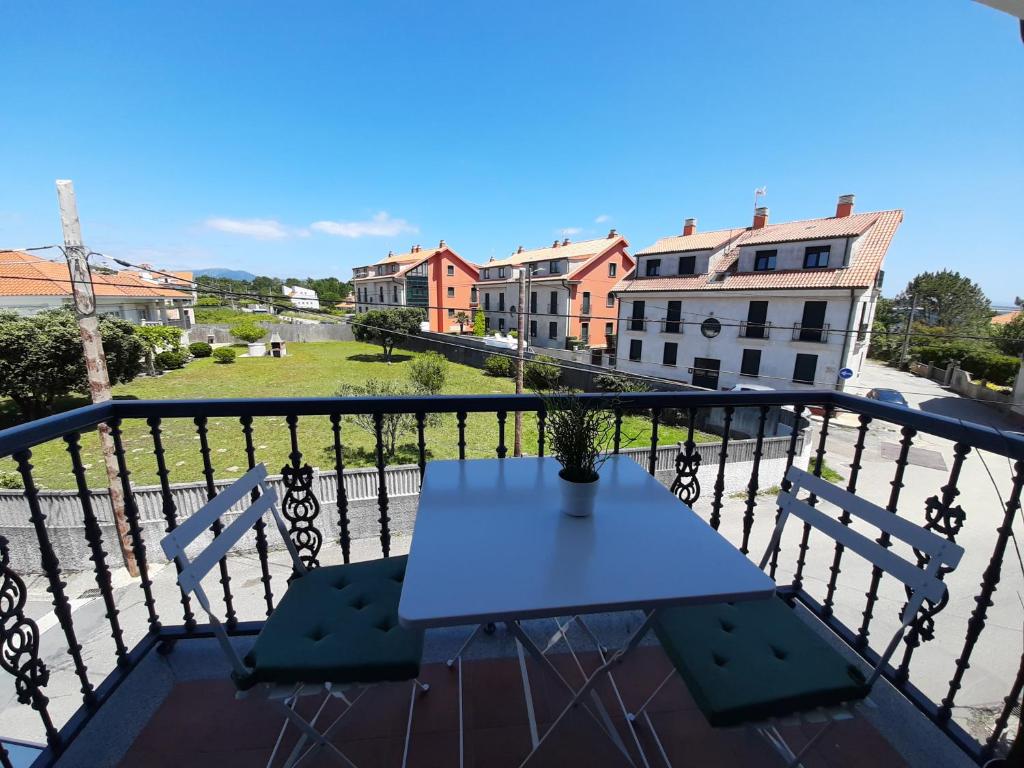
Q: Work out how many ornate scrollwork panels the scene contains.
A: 4